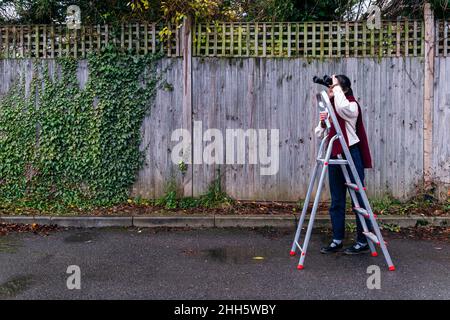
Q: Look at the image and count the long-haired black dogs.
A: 0